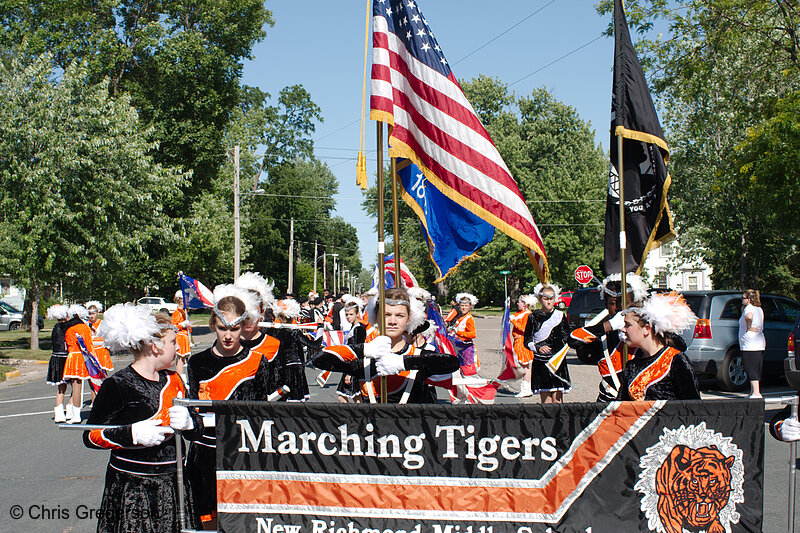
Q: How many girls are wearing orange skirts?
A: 5